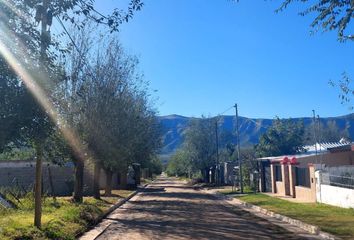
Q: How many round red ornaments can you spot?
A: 2